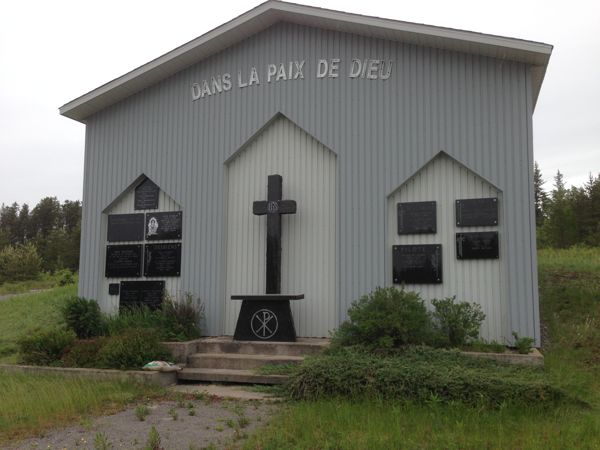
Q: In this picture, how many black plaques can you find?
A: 11